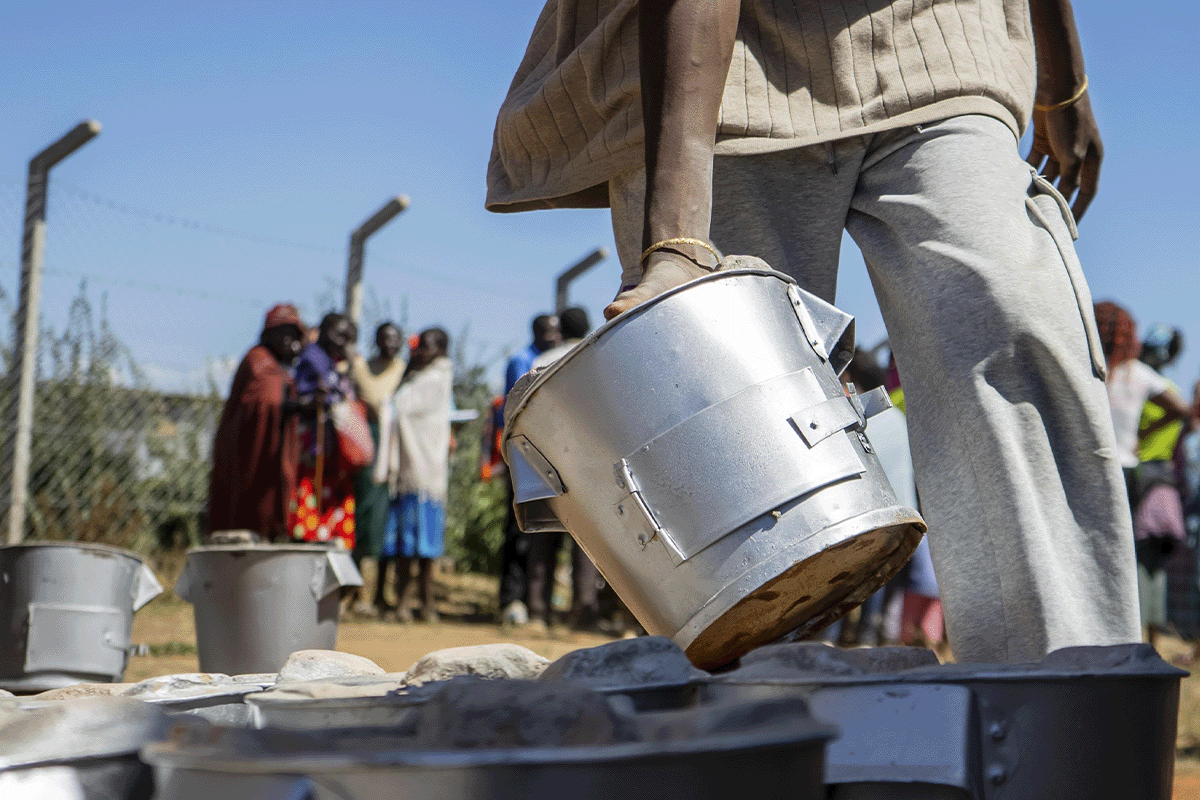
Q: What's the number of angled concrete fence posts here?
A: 3